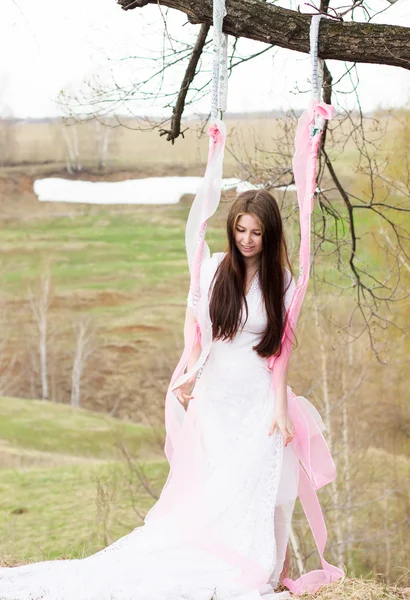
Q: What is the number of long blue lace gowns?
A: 0